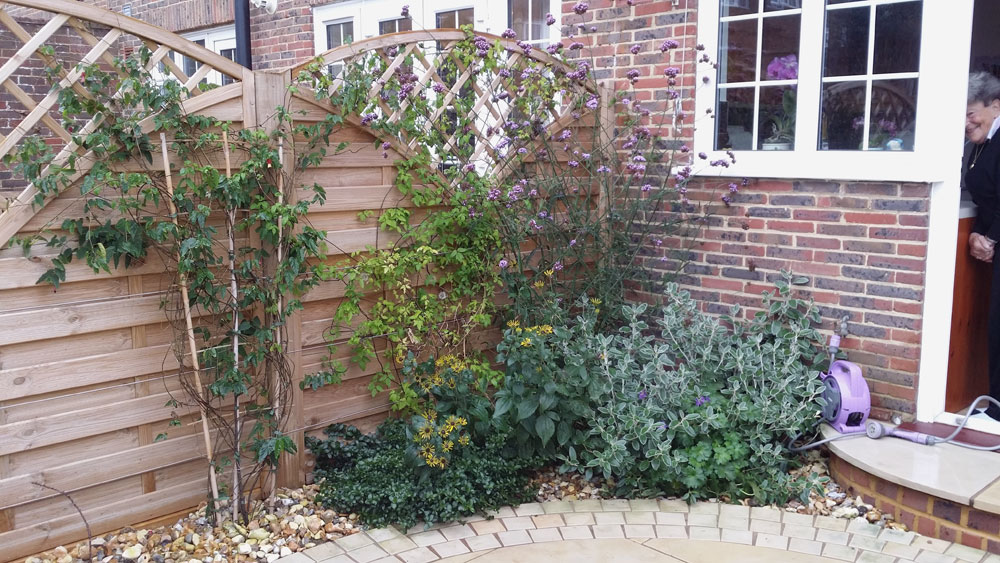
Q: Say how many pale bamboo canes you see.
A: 3